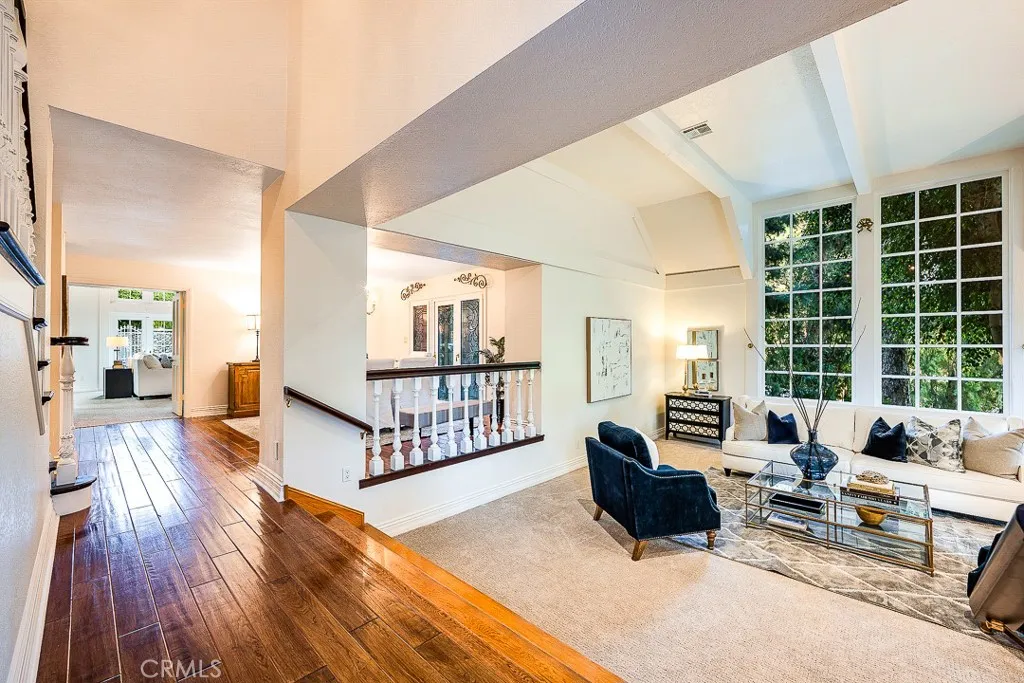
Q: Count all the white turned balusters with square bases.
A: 11